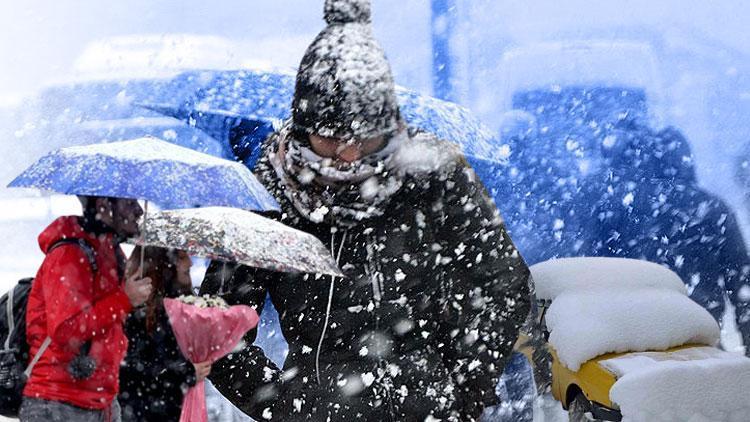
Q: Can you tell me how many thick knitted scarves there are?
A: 1